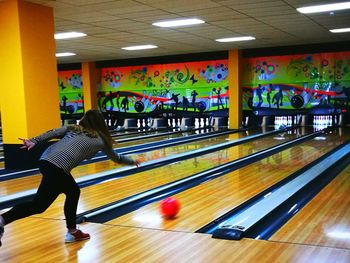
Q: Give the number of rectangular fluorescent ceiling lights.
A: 7